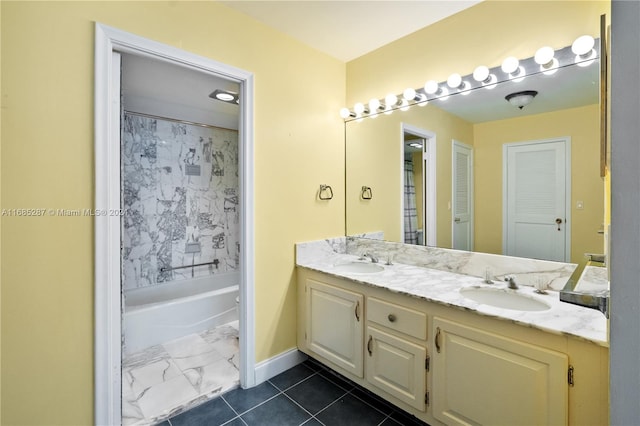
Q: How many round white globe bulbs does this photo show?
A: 11